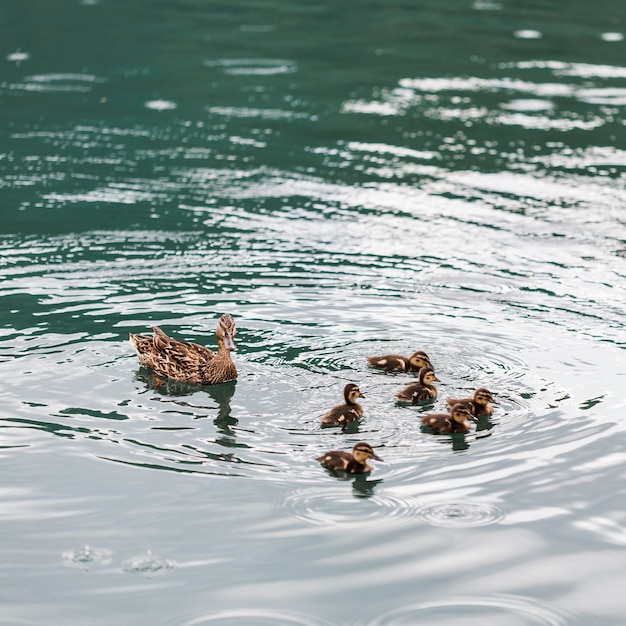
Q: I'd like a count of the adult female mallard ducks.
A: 1